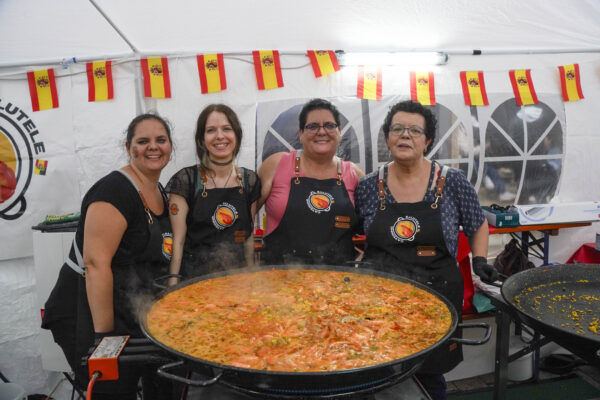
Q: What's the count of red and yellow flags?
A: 11